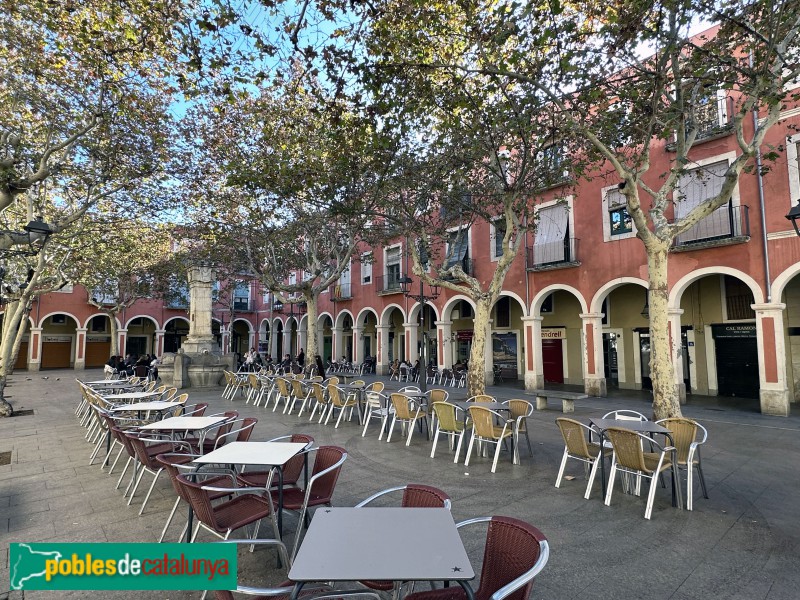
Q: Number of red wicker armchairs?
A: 14